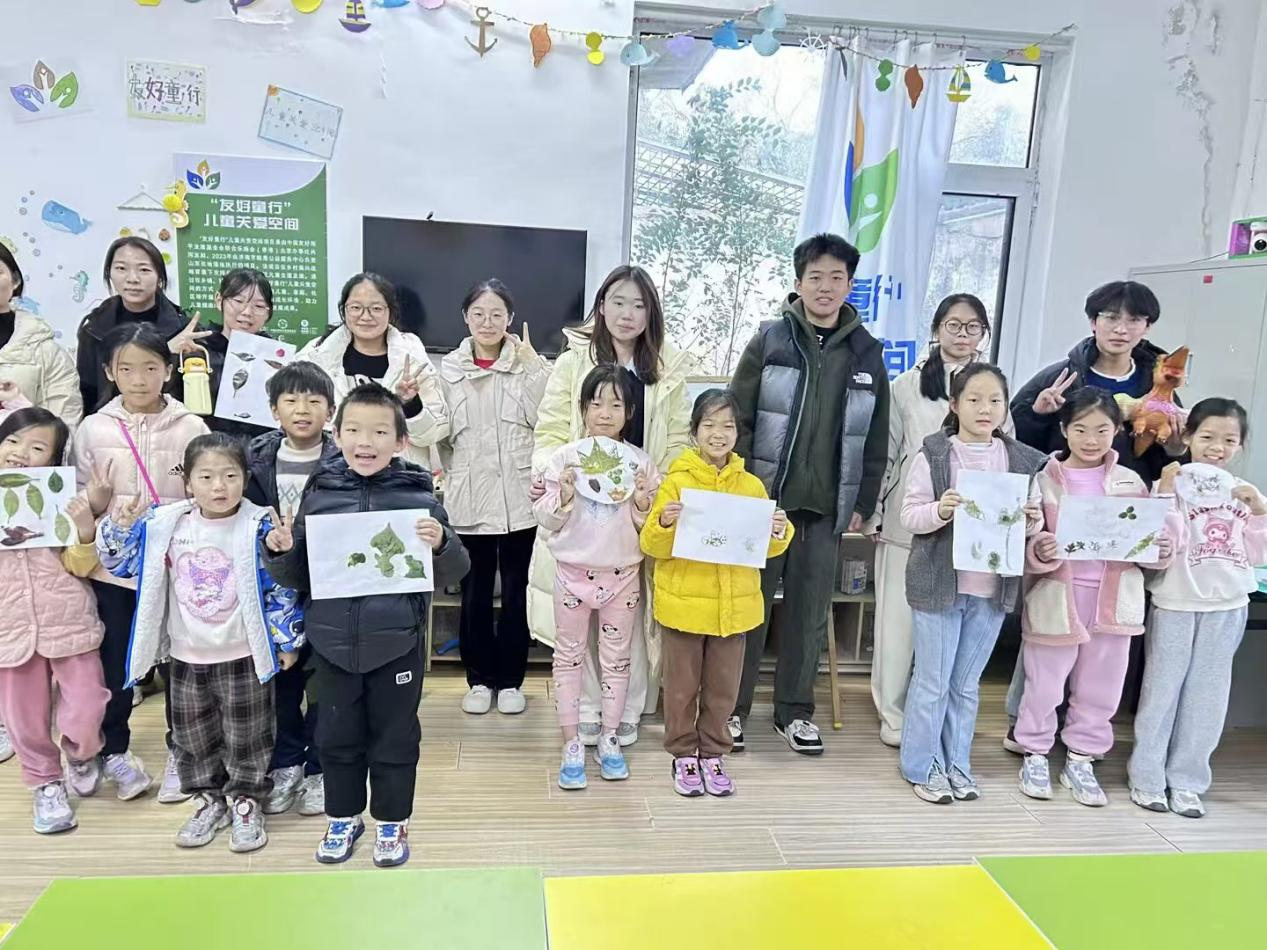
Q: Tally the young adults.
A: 9